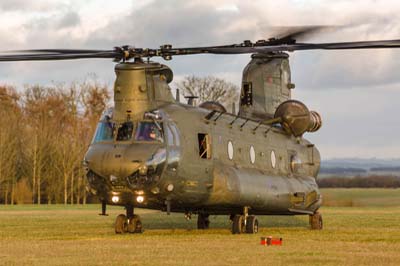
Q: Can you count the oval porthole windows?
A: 3